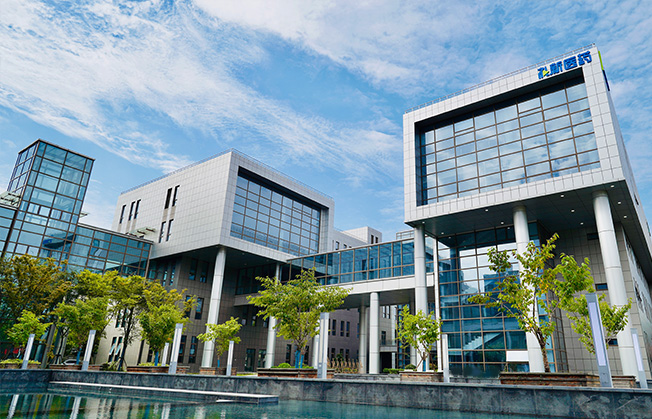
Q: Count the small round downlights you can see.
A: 10